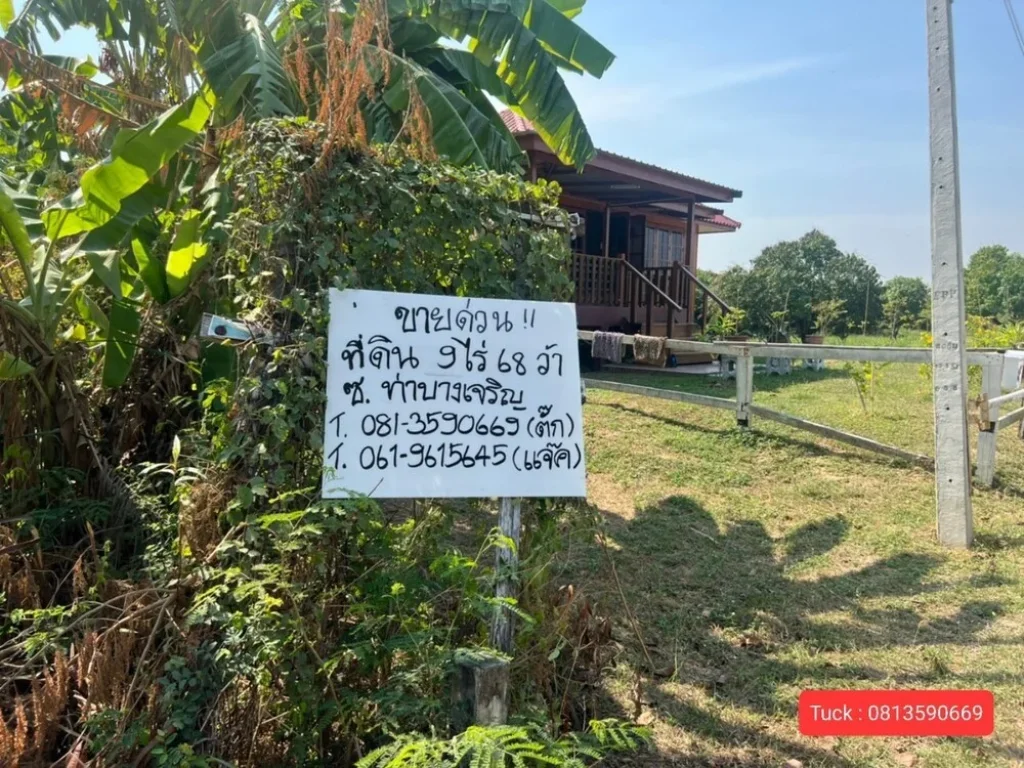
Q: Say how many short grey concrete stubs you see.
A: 1